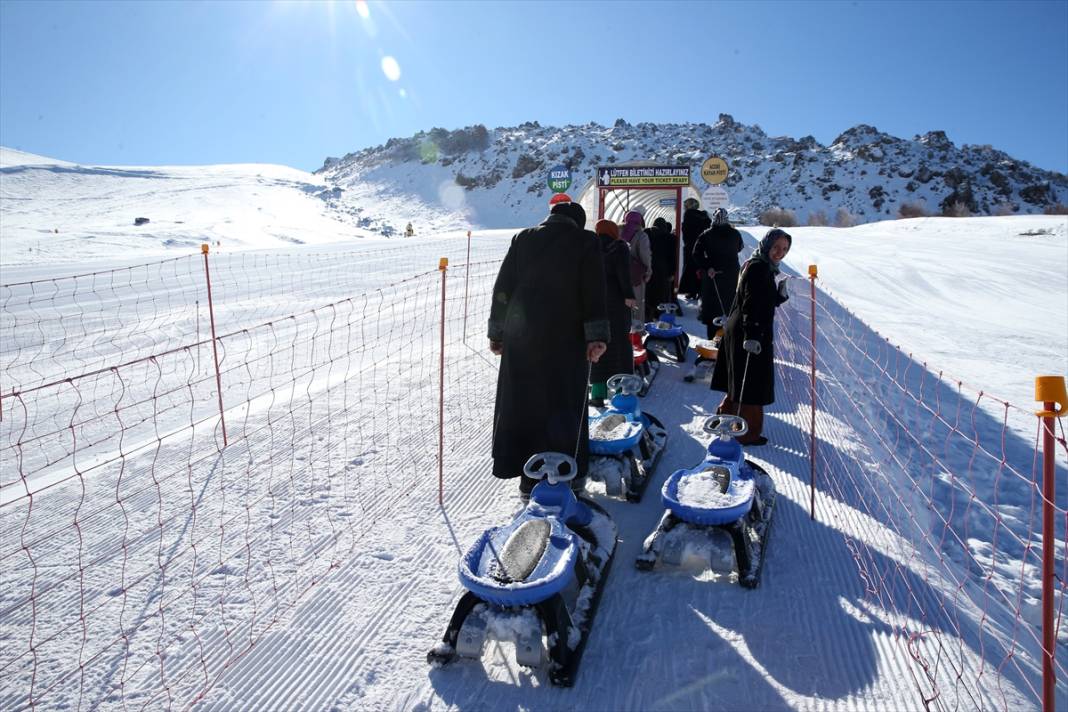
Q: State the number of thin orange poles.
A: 5